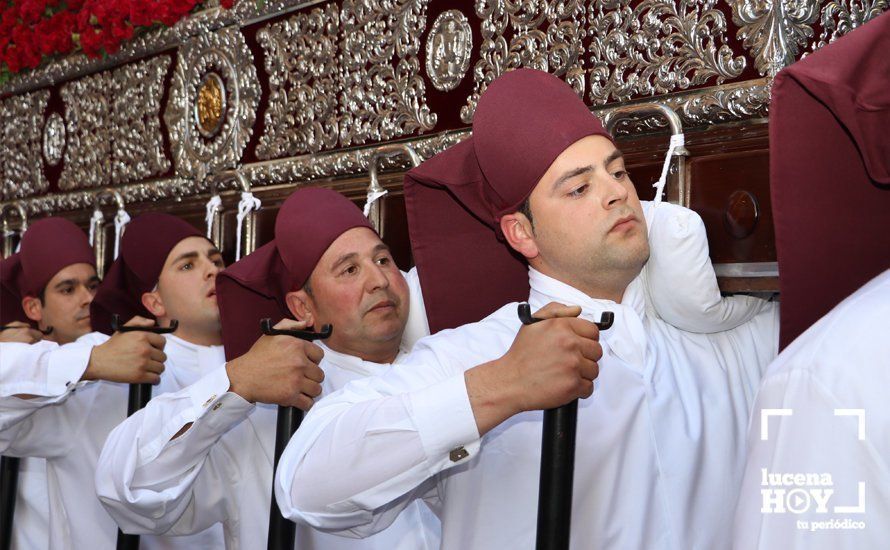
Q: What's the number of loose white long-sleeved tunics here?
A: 5